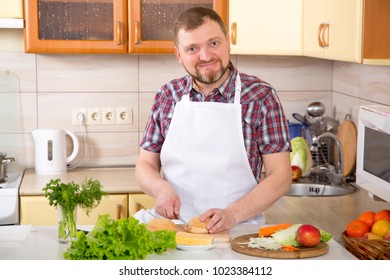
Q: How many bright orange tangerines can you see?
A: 3